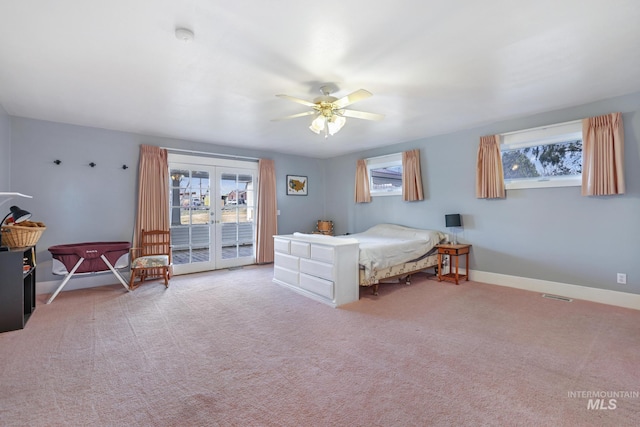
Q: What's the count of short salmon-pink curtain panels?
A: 4